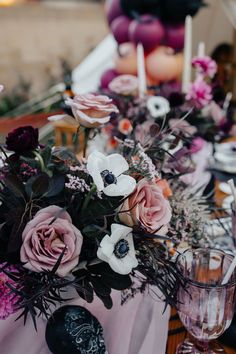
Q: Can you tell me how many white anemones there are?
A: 3